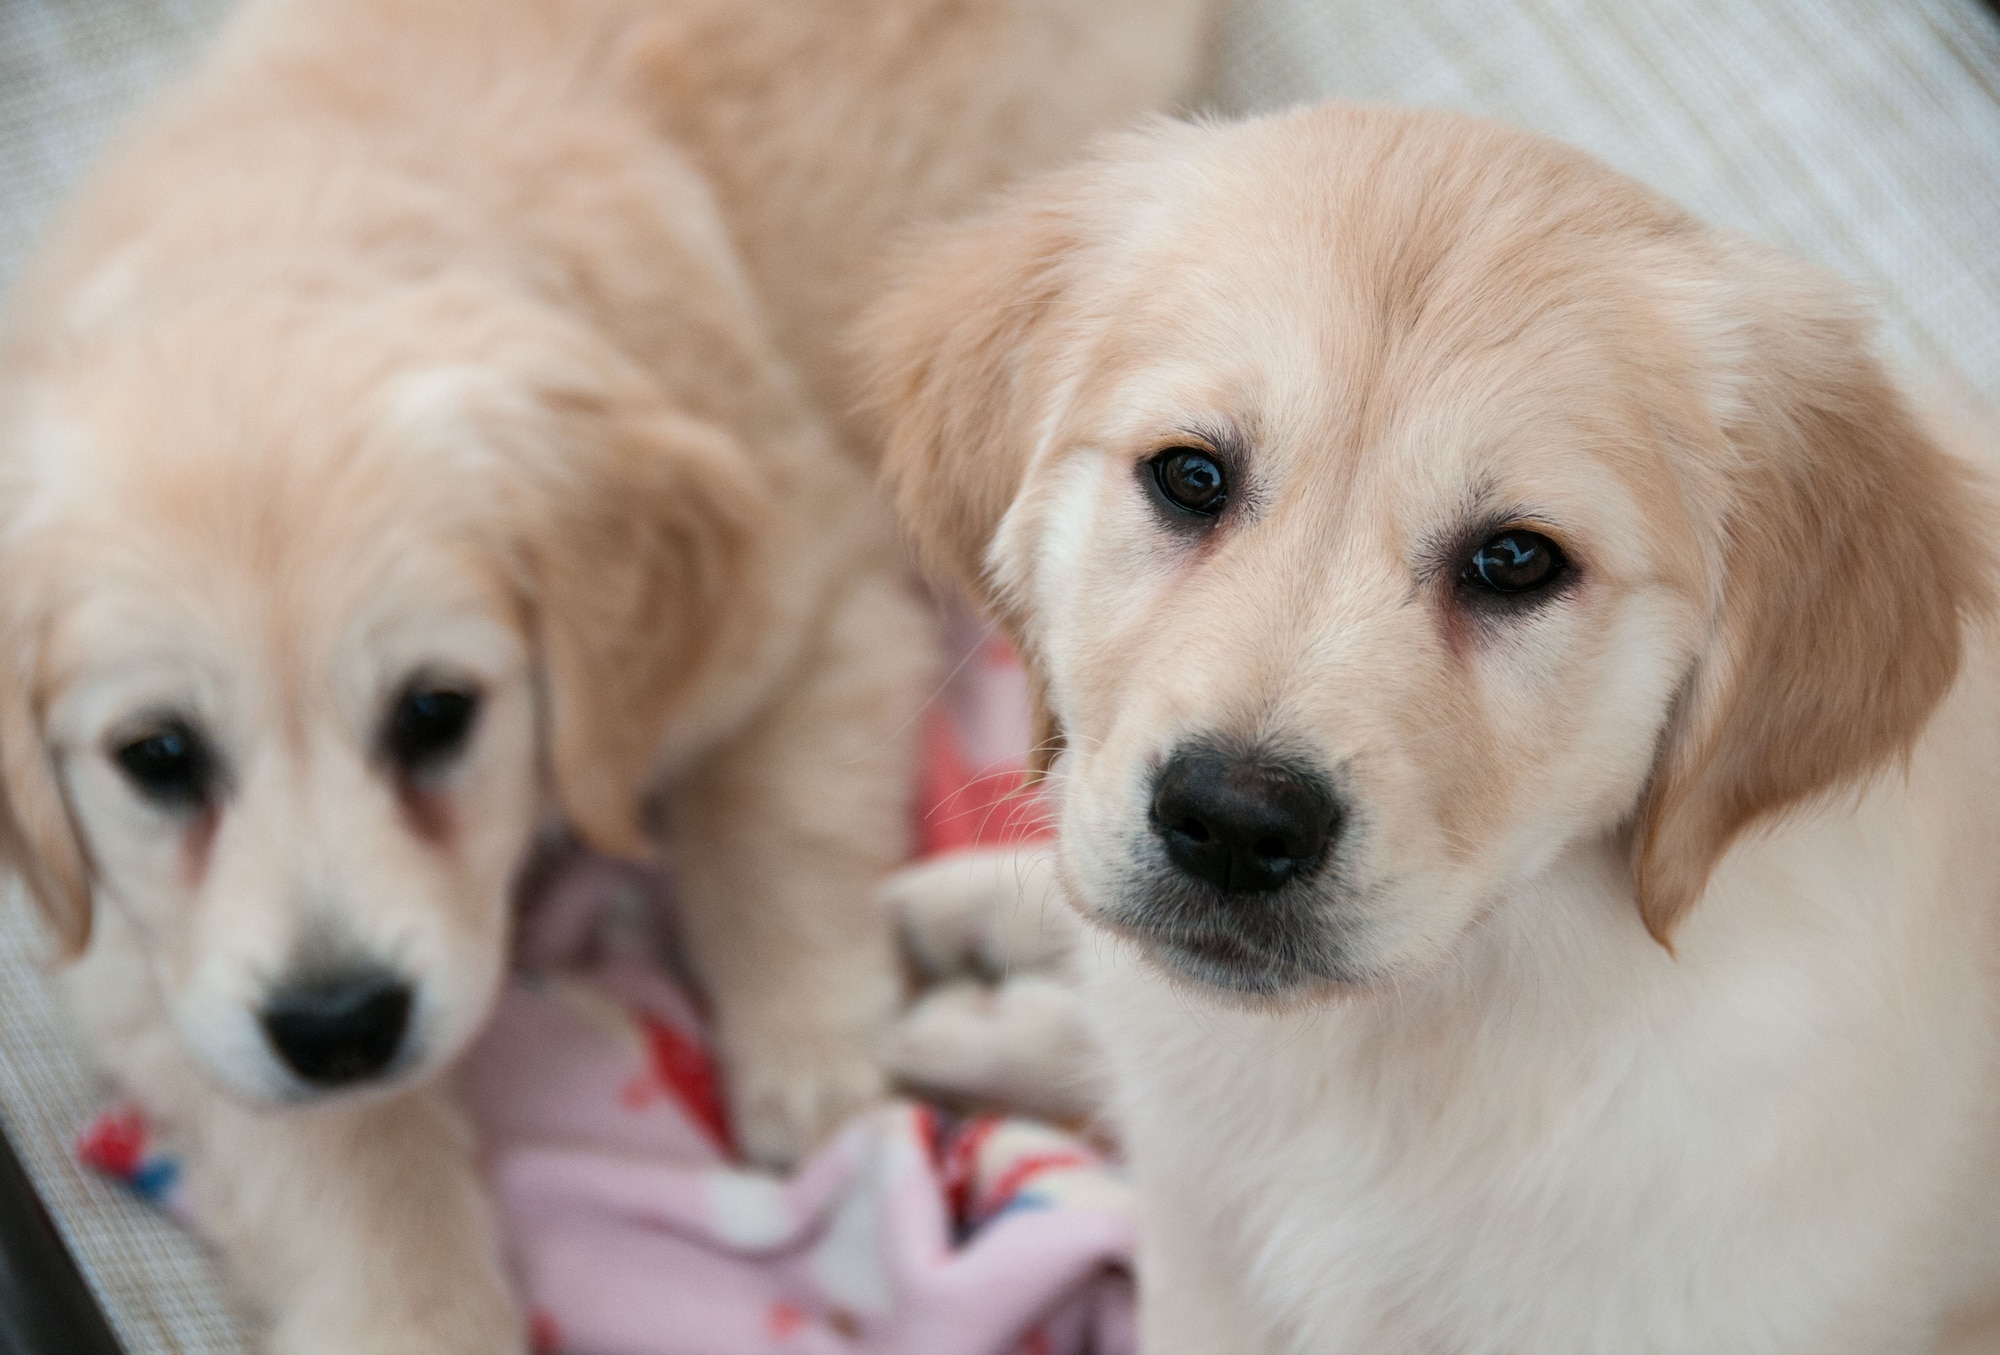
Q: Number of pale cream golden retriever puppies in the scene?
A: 2